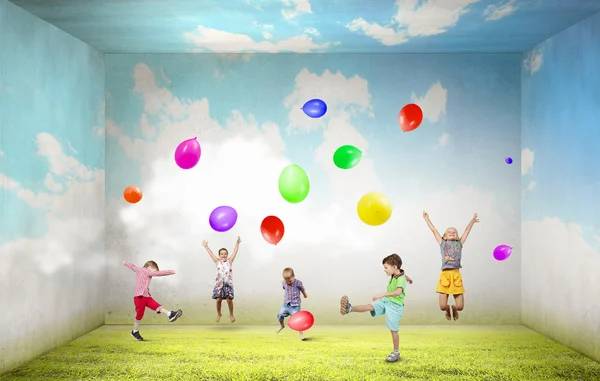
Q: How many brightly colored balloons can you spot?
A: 12